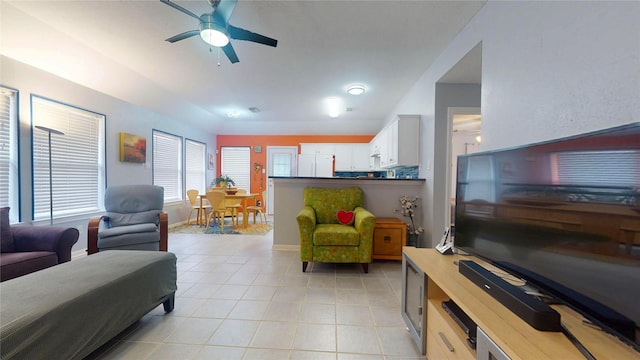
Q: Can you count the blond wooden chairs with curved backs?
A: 4